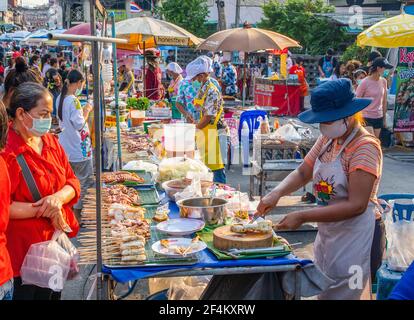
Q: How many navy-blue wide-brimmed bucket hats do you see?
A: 1